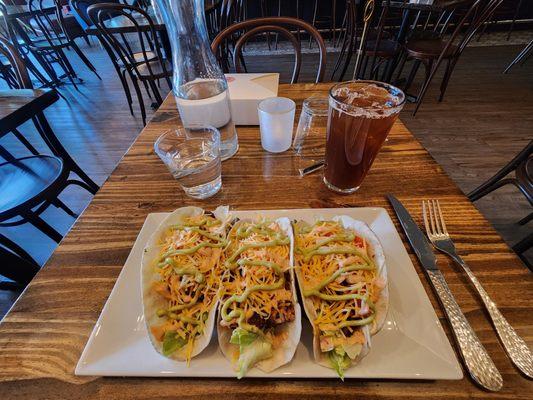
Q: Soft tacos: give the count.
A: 3